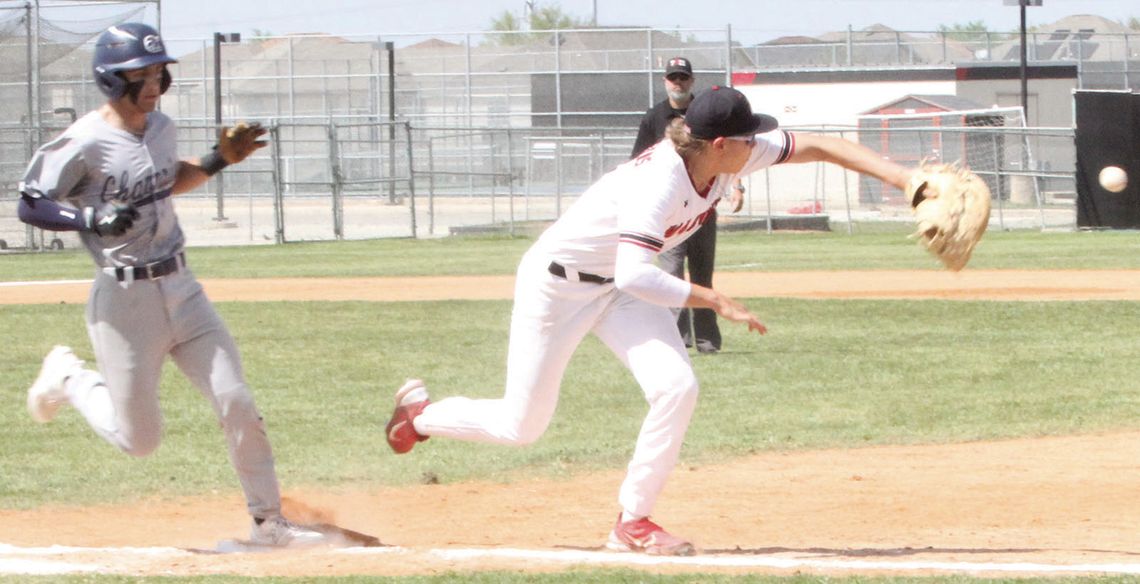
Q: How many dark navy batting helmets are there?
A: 1